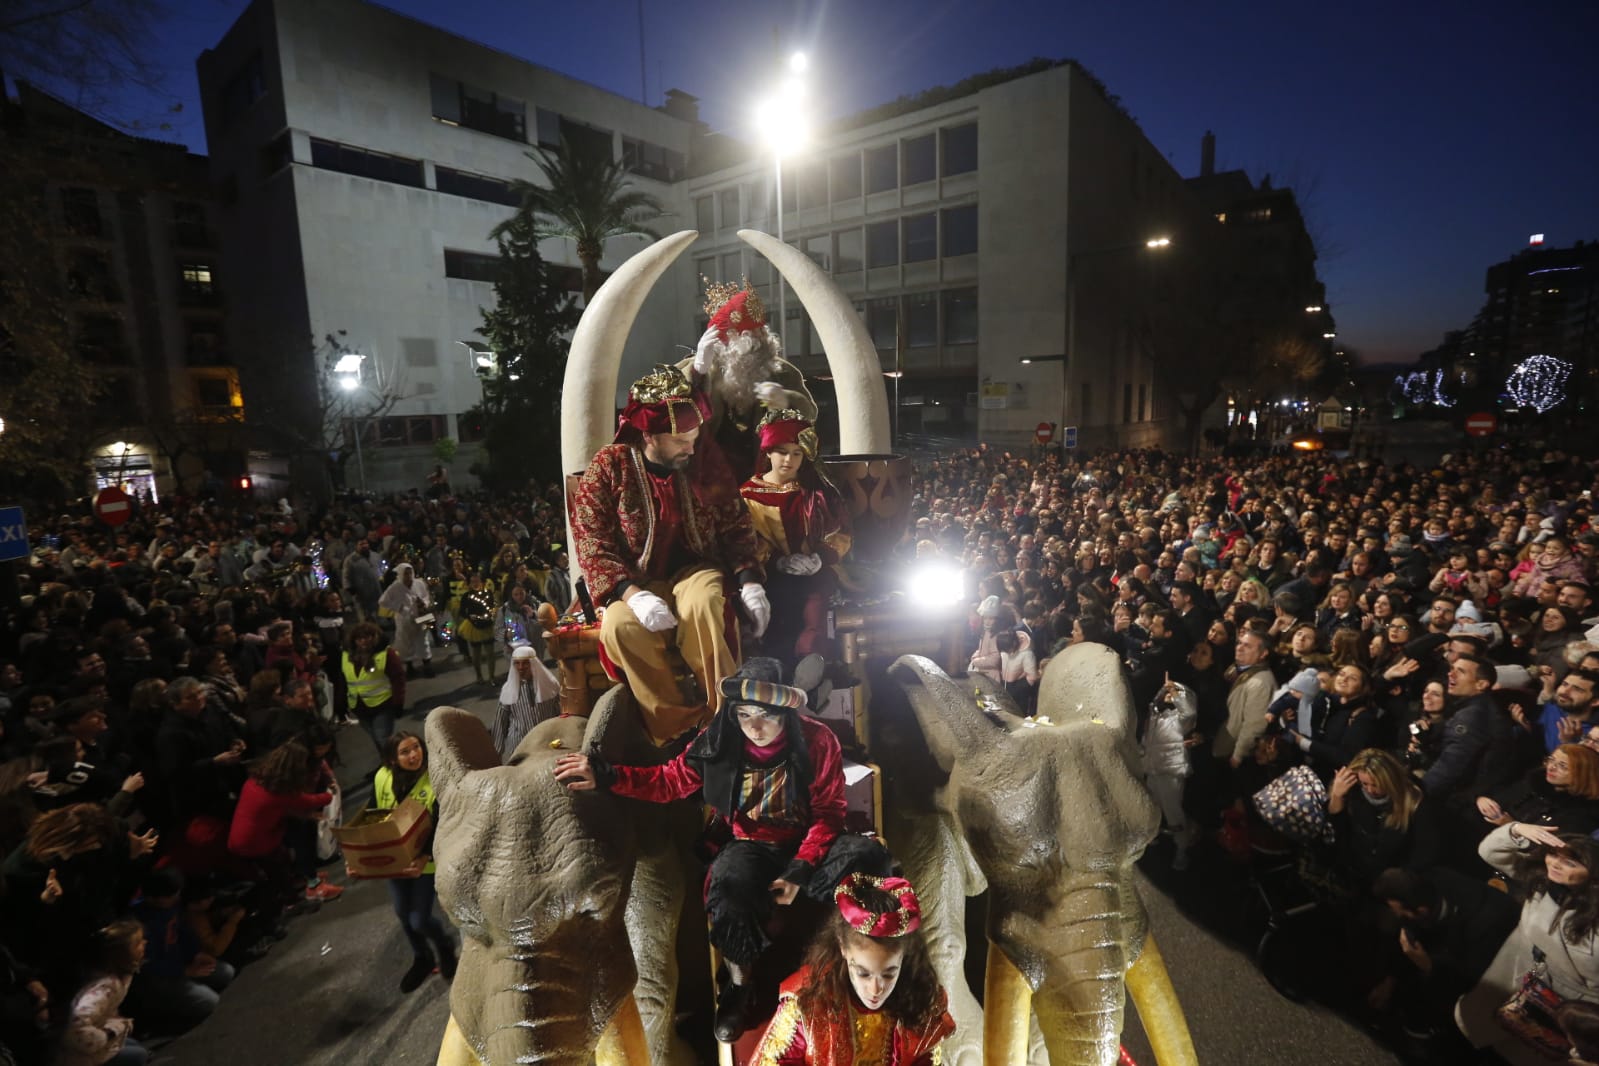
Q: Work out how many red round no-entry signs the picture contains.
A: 3